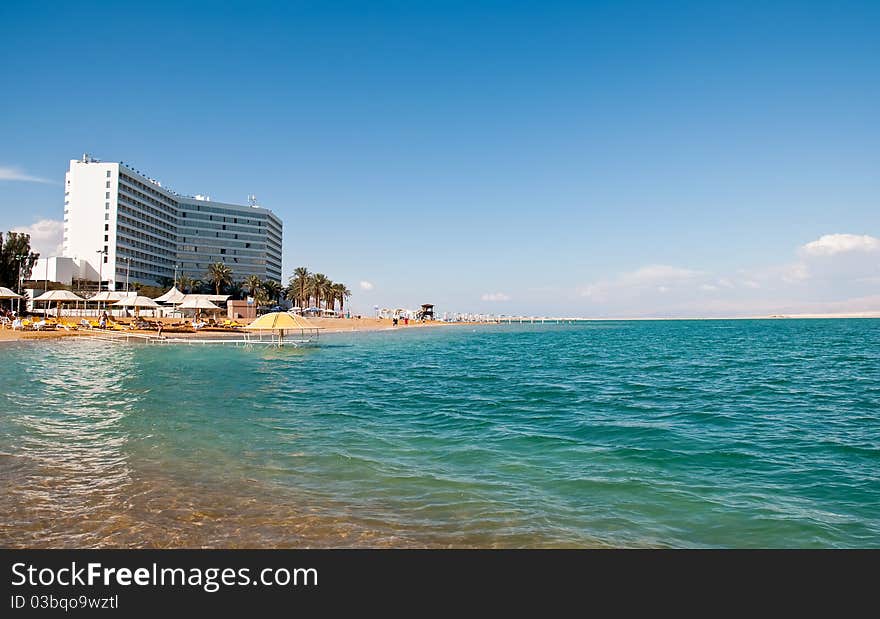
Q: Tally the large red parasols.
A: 0